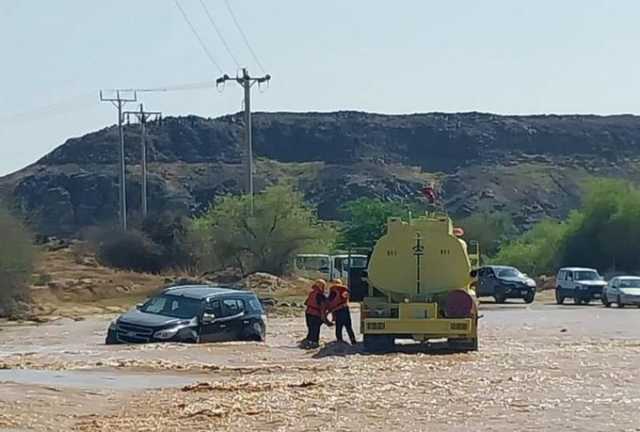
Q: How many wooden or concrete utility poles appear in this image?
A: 3